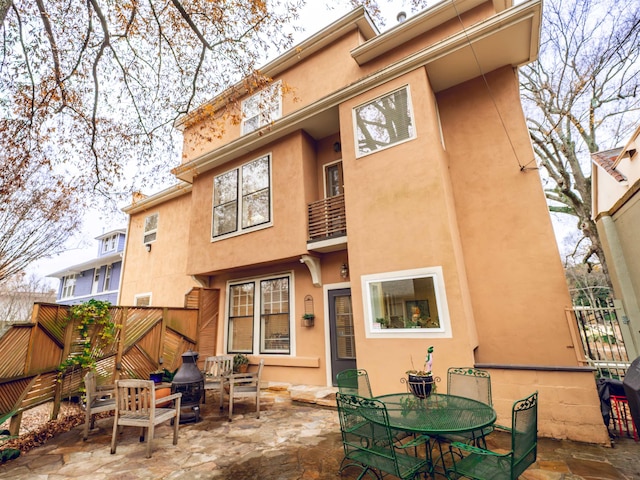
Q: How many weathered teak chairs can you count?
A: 4